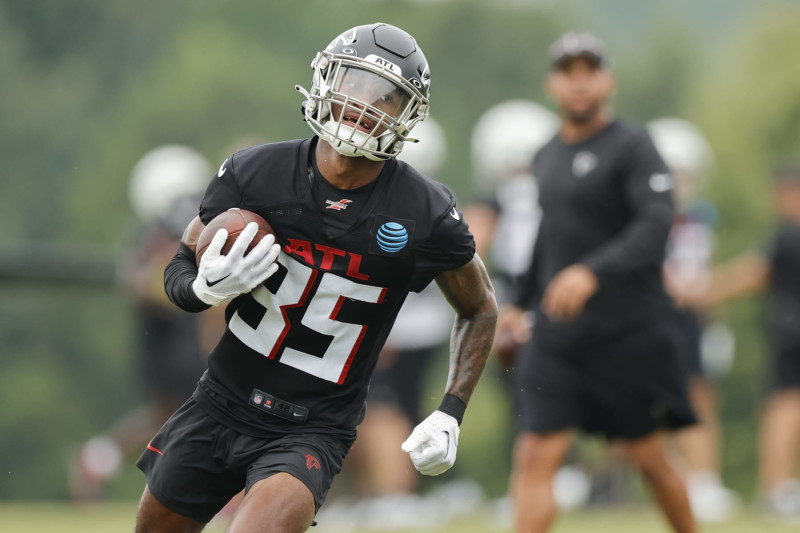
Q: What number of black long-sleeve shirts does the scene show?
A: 1